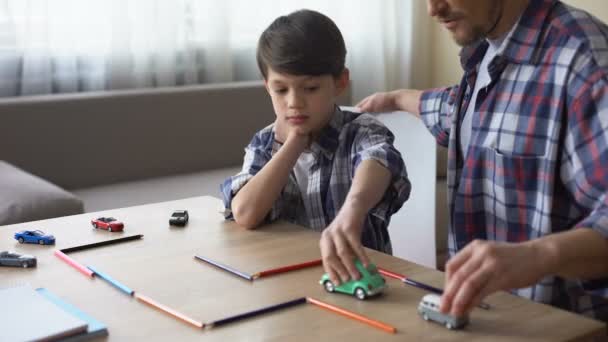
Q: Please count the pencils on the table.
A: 10